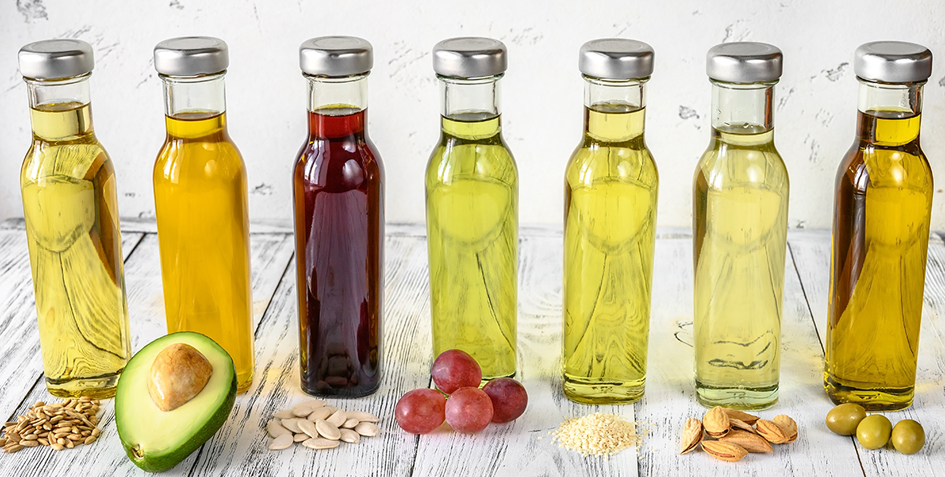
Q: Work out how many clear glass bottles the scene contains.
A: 7